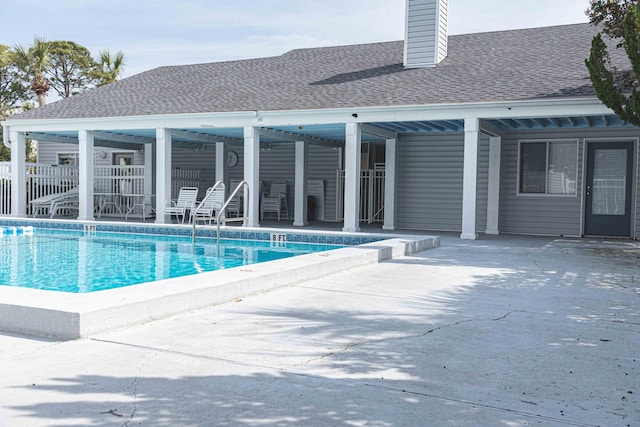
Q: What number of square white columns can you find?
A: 11